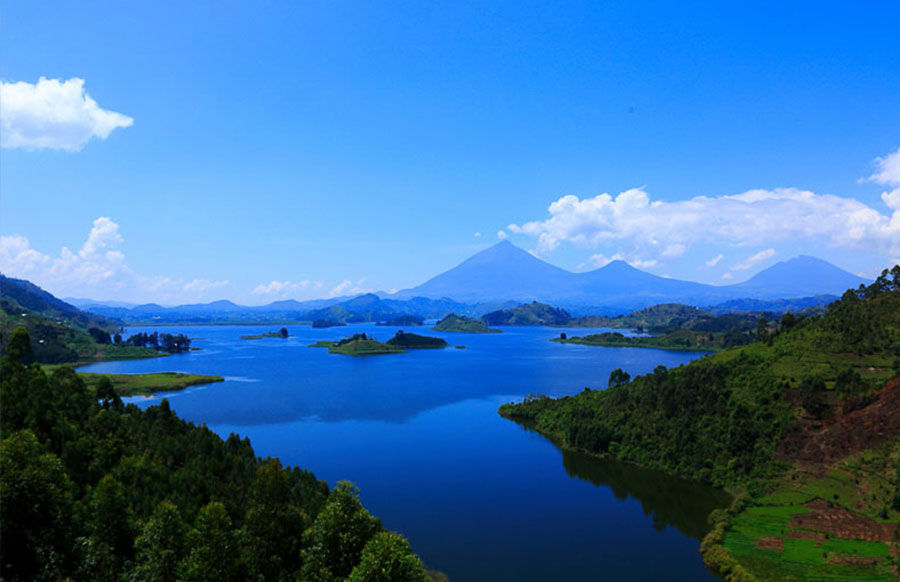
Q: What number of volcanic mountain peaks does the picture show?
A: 3